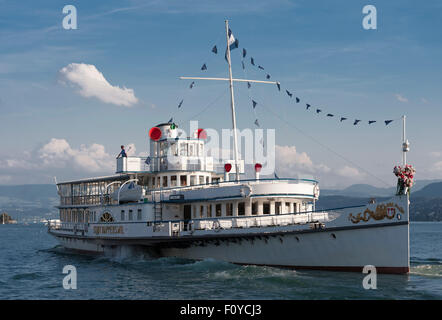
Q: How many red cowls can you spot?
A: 4